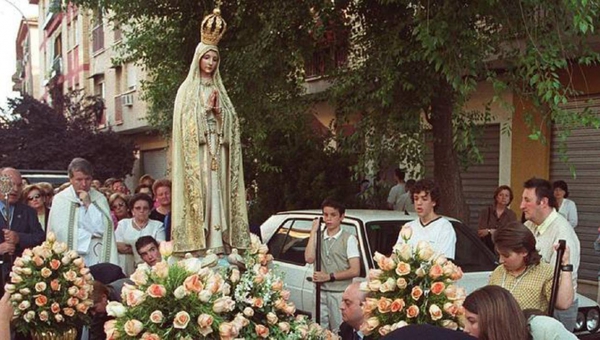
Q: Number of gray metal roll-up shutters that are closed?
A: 2